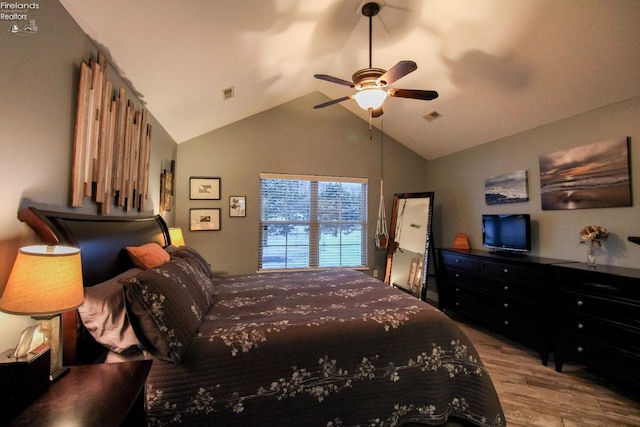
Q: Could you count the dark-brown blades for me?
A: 5